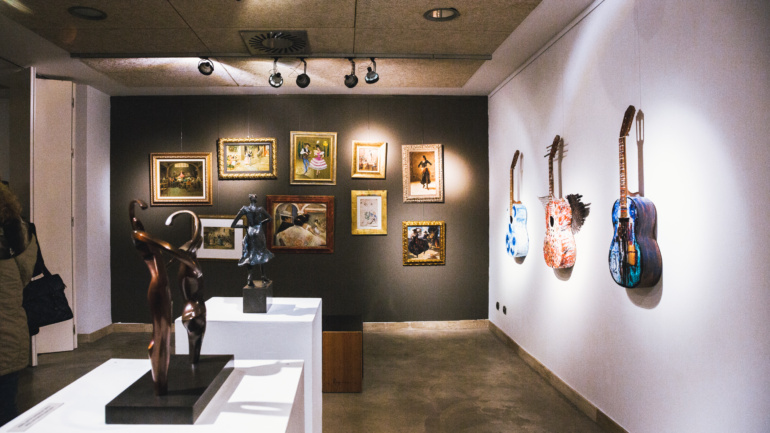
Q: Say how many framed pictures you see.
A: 9